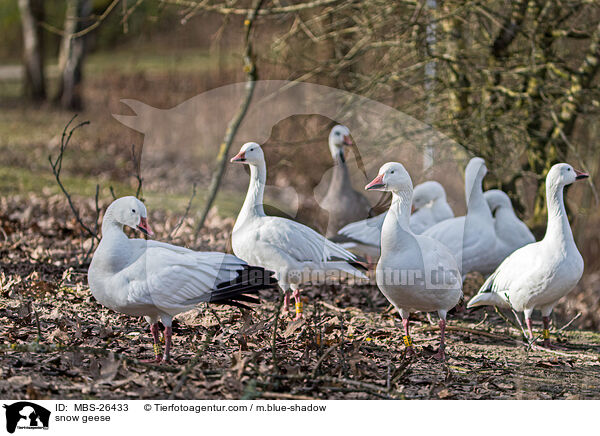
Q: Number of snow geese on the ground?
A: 8